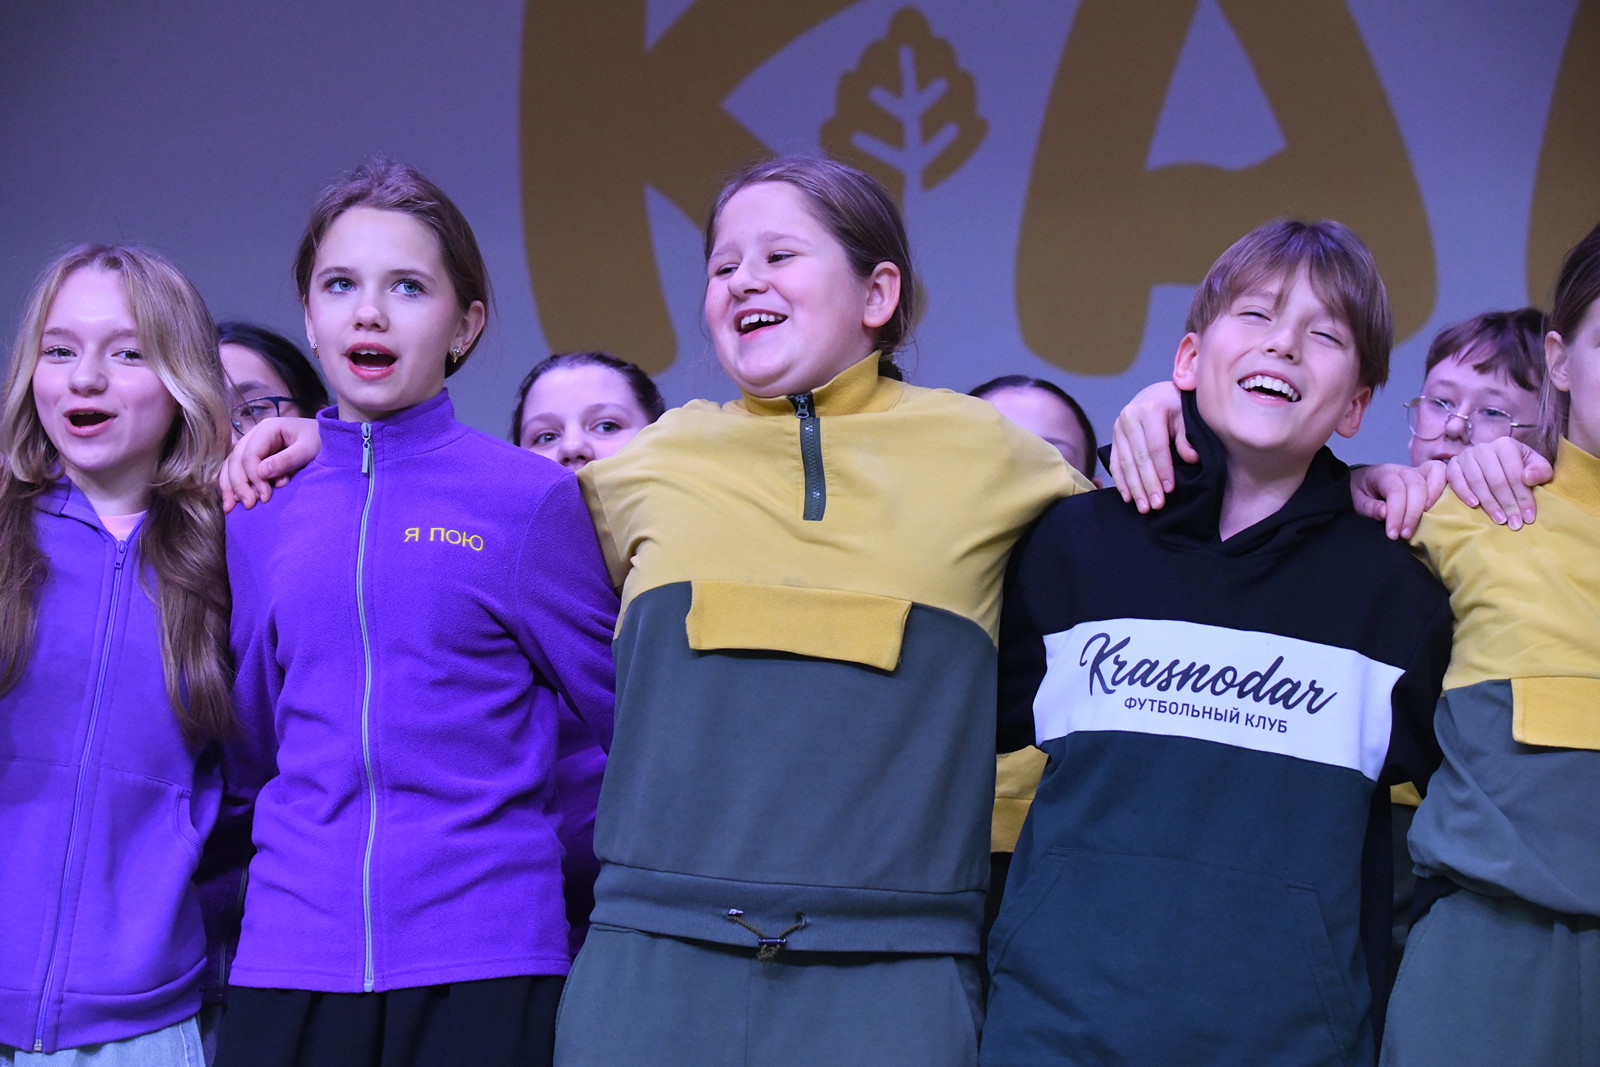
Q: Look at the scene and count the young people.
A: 9